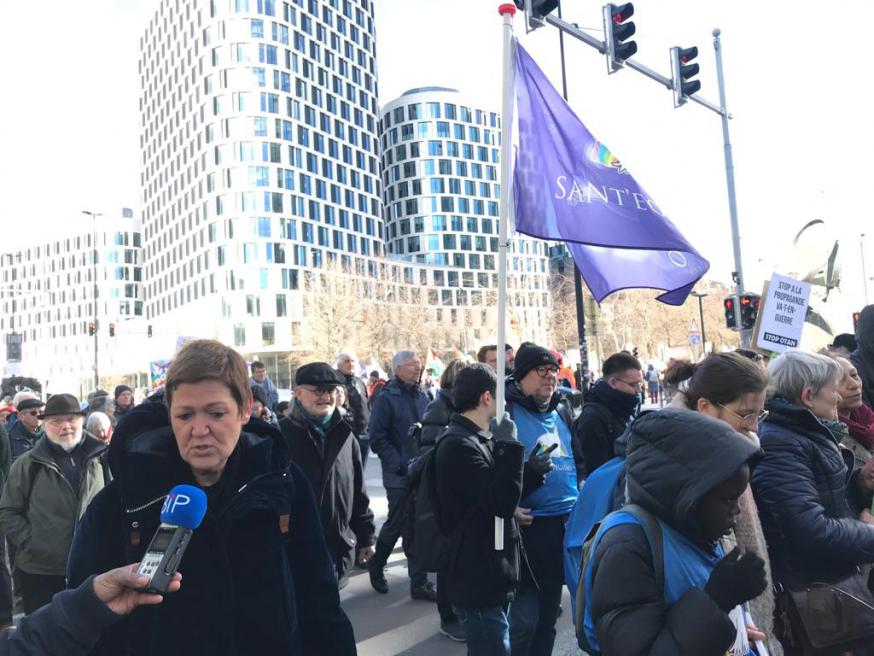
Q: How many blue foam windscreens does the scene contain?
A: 1